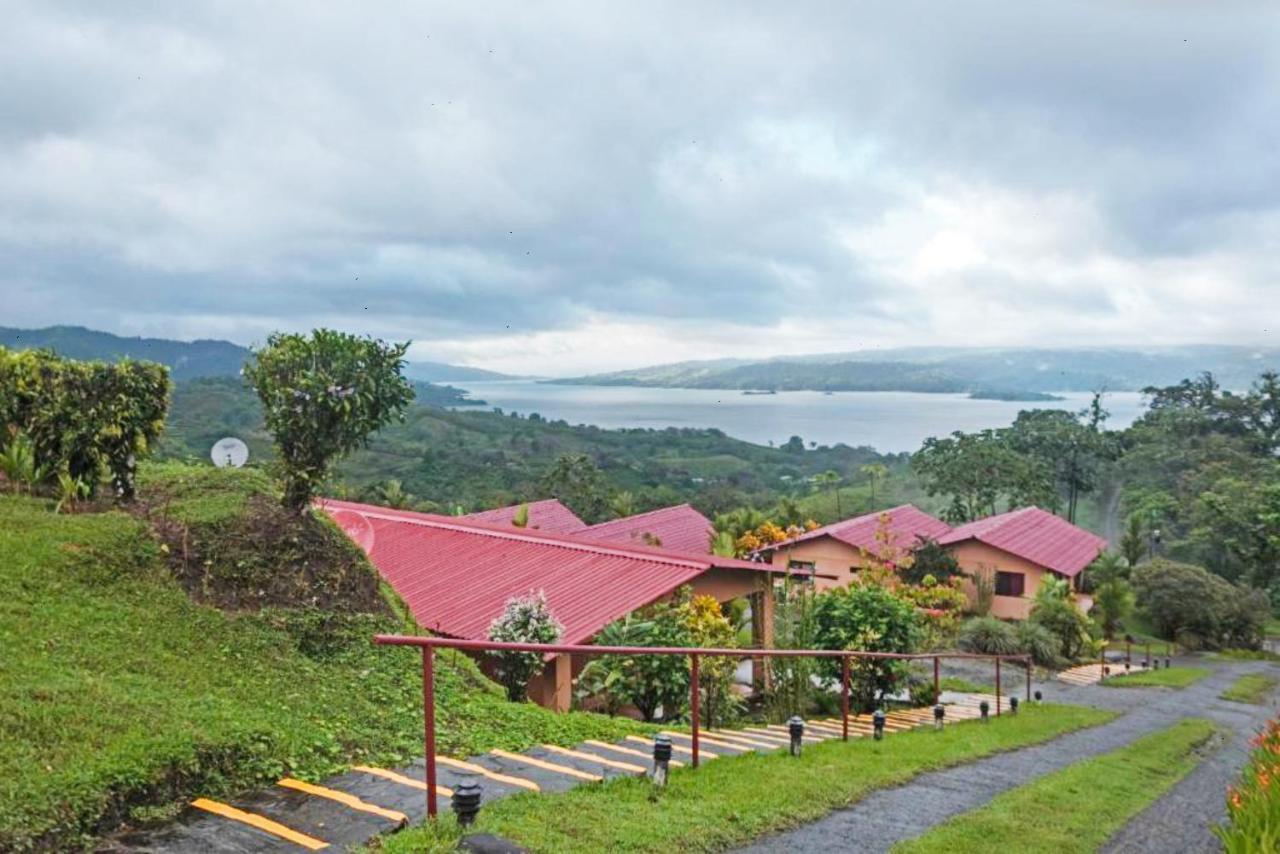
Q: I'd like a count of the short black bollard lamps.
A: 13